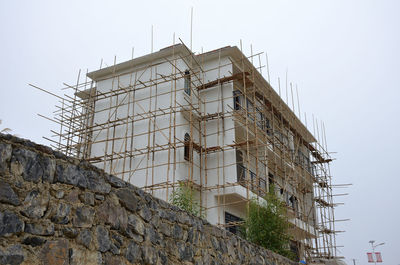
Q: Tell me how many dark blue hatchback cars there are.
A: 0